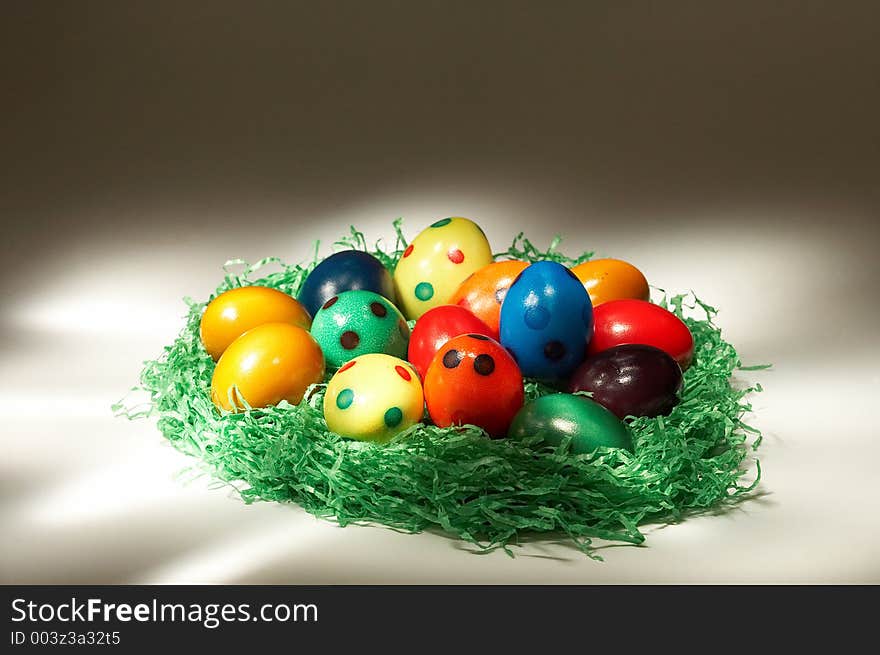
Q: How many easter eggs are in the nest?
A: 14